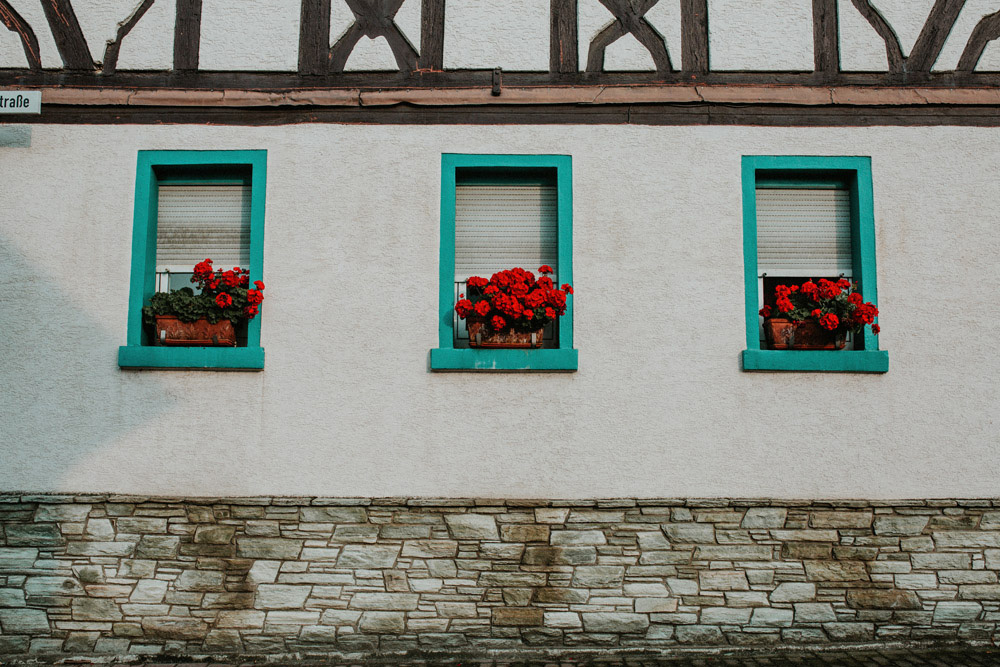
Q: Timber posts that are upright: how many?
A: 6